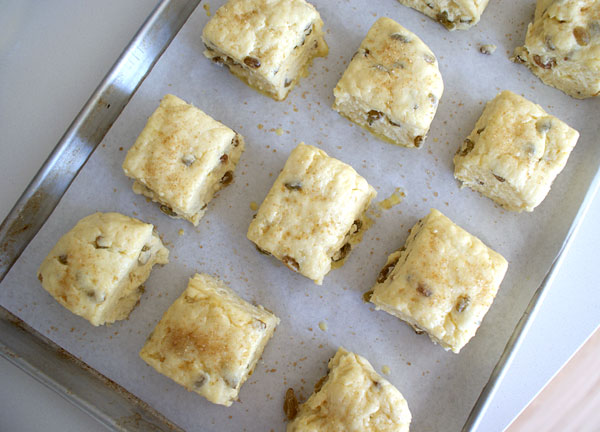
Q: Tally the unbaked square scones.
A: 11